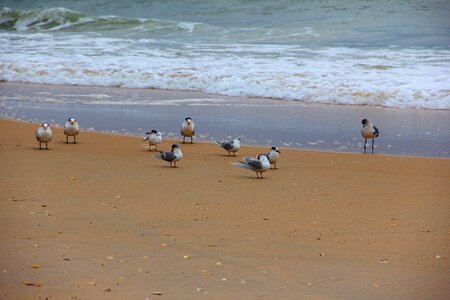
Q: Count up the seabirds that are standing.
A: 9